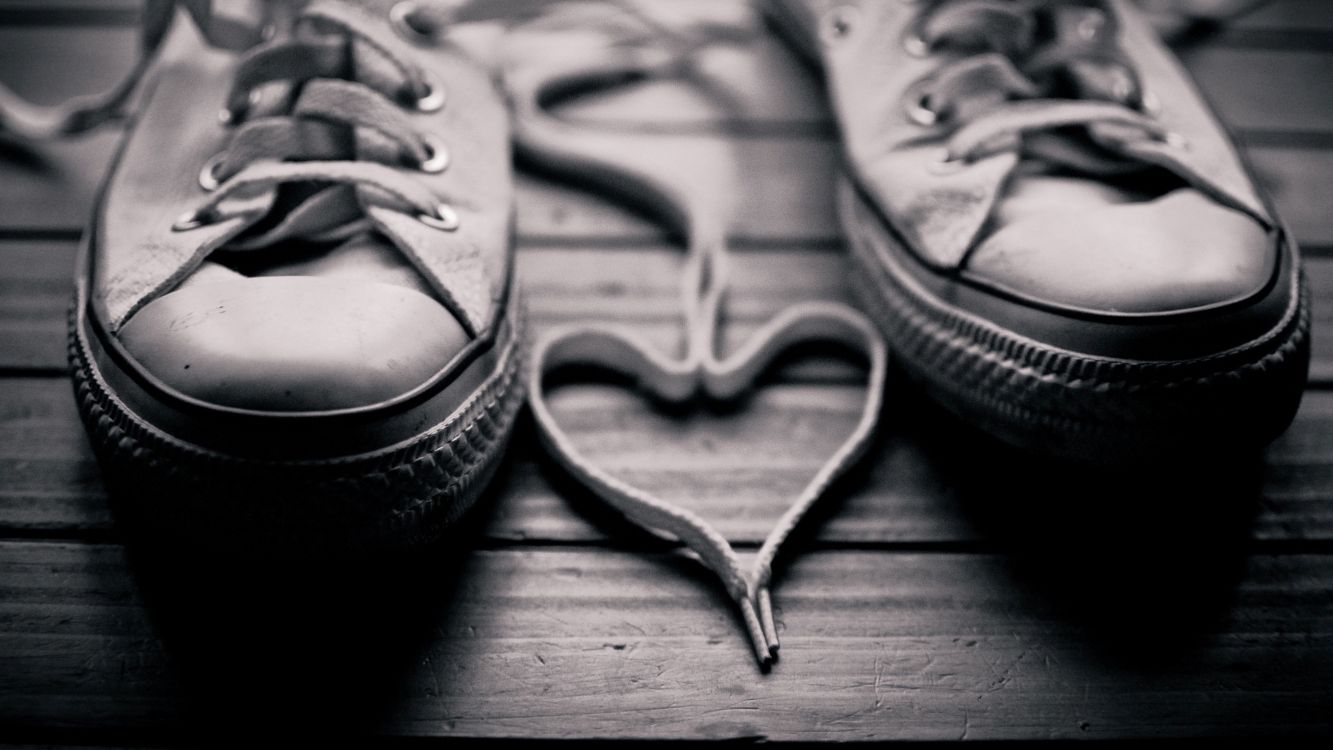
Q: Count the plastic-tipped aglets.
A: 2